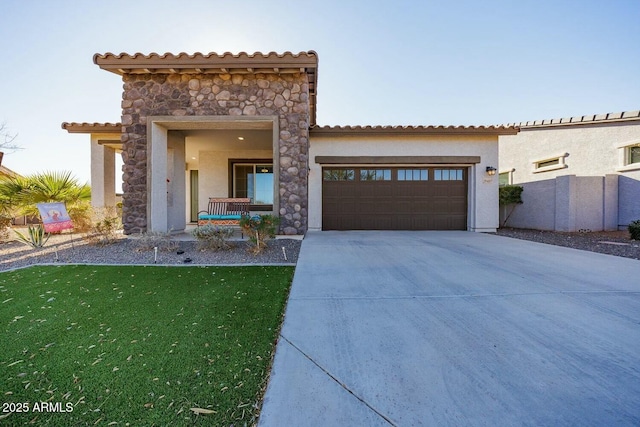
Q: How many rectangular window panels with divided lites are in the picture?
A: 4